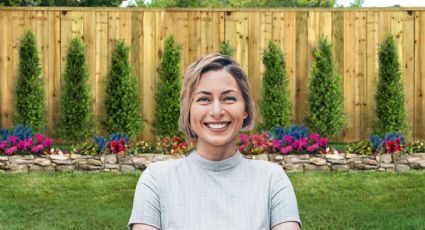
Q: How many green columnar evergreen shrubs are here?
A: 8